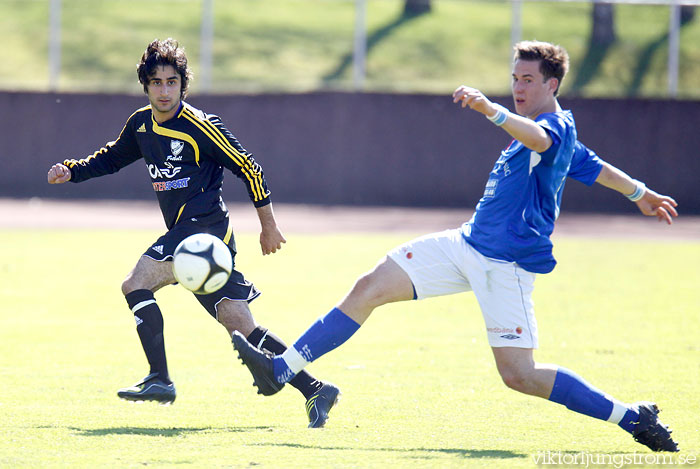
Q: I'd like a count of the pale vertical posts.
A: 5